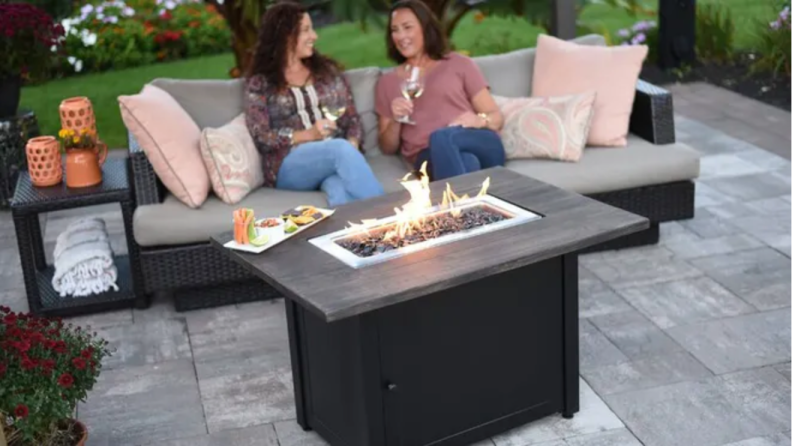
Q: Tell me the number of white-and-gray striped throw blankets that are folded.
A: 1